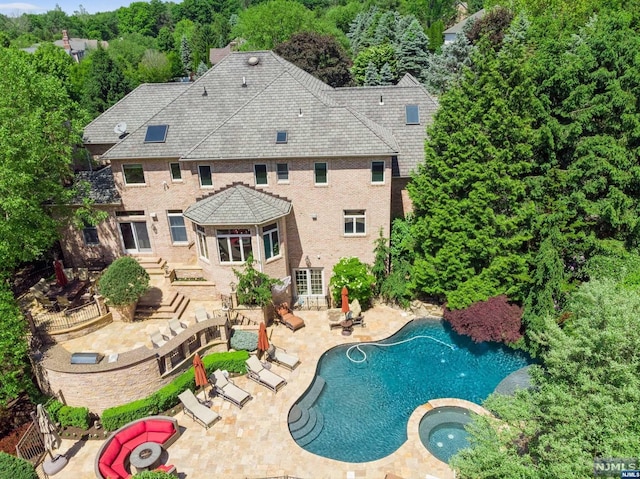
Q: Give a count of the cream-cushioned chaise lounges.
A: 4